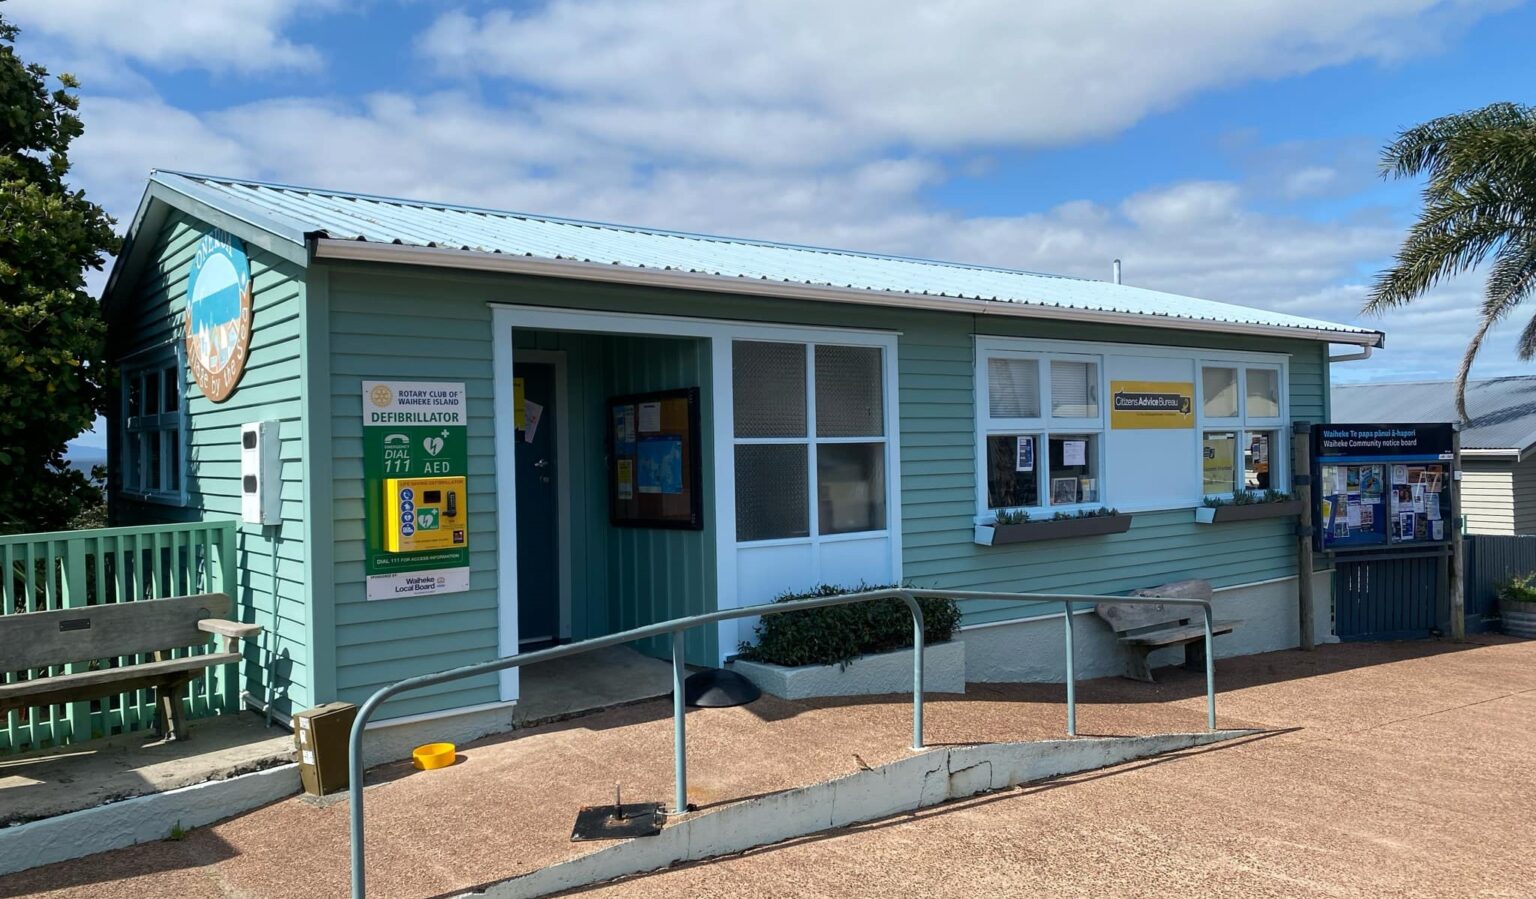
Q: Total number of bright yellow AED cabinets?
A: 1